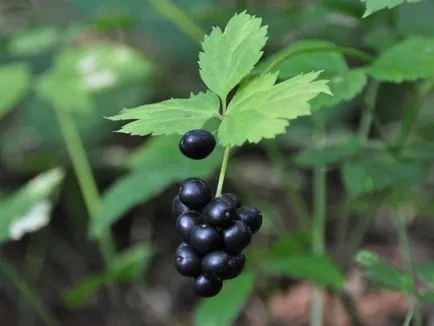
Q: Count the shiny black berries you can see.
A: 13